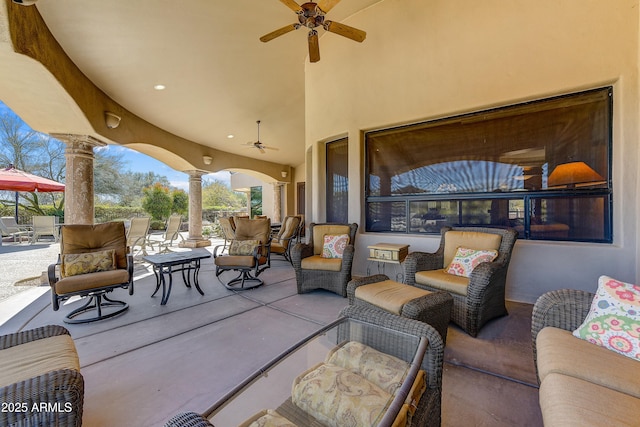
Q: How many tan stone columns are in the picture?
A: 3